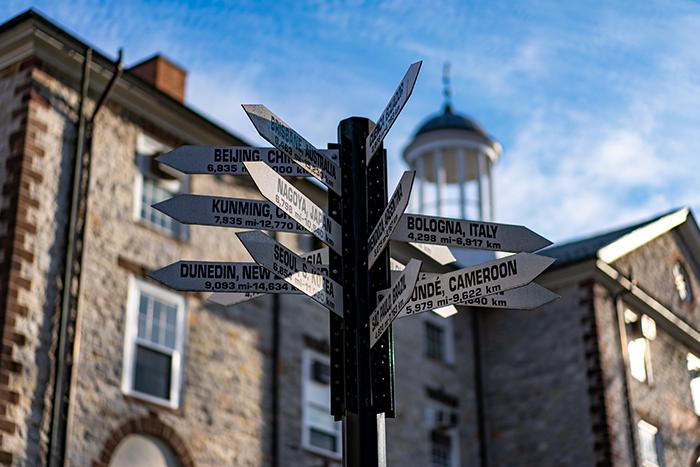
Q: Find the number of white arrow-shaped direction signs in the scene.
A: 15